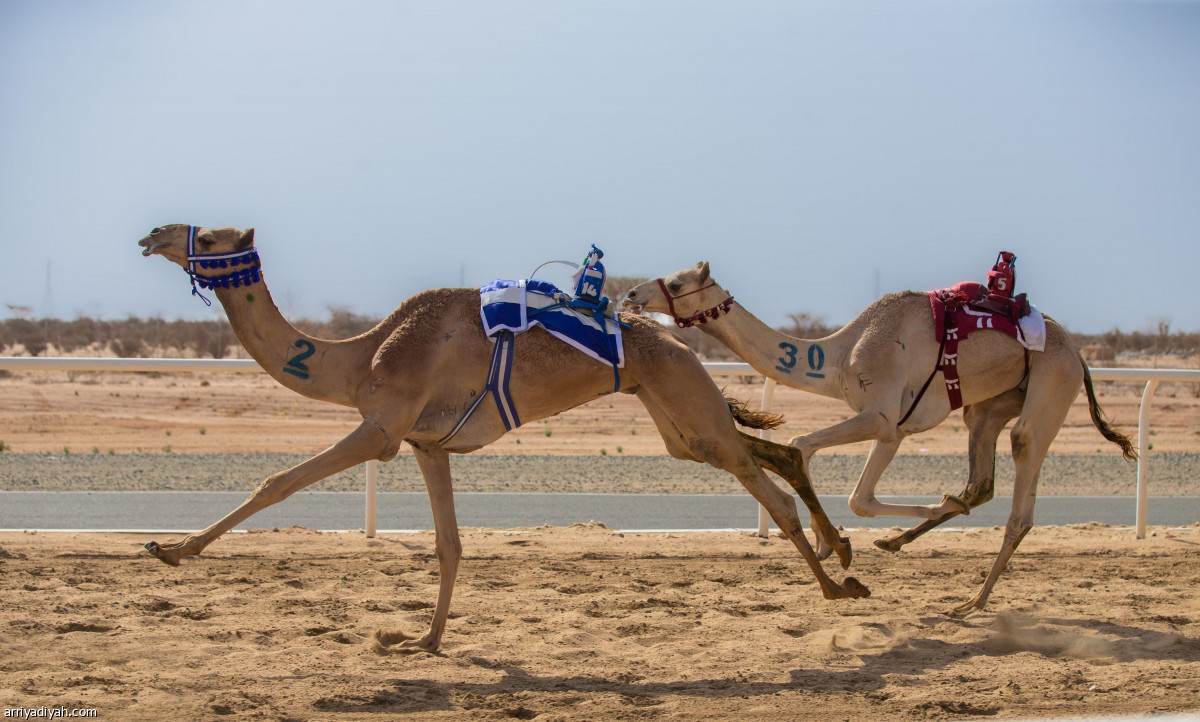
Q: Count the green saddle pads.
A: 0